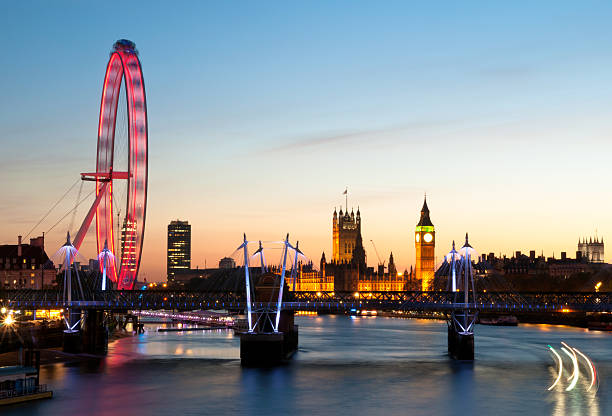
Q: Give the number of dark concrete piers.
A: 3